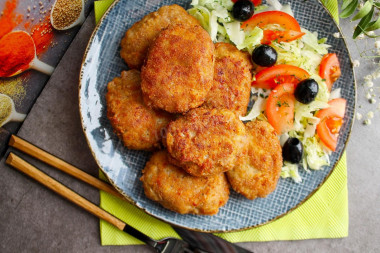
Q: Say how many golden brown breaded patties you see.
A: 7